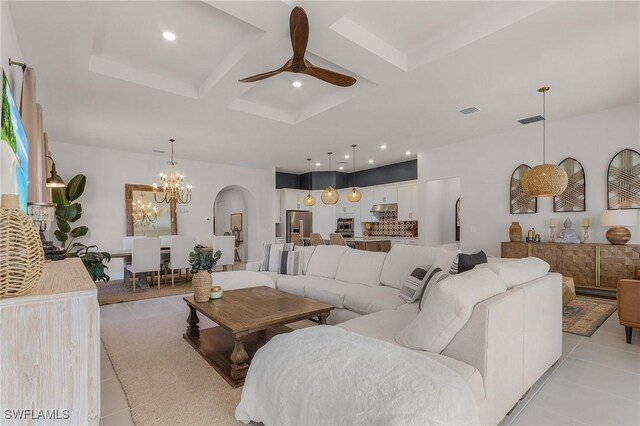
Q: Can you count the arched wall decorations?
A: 3